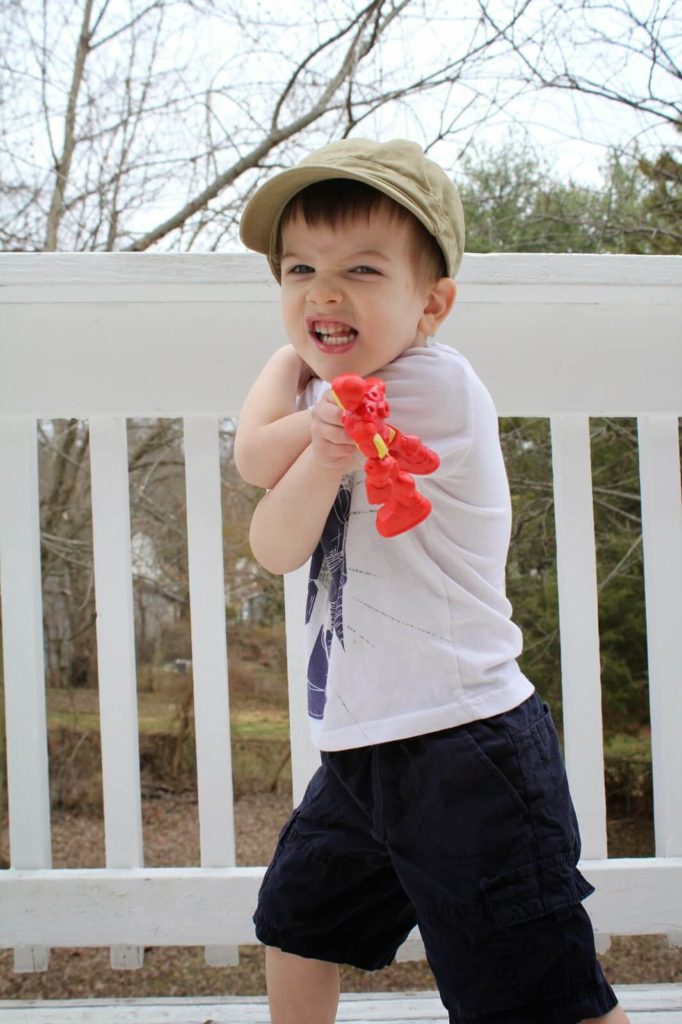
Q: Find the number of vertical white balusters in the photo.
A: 6